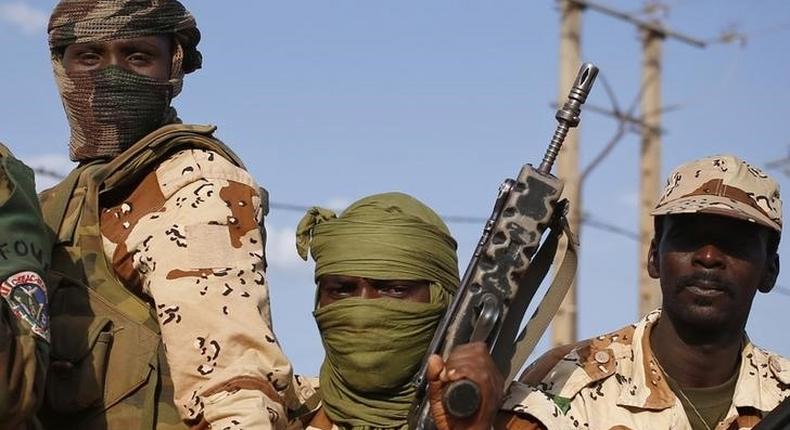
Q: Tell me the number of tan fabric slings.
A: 1